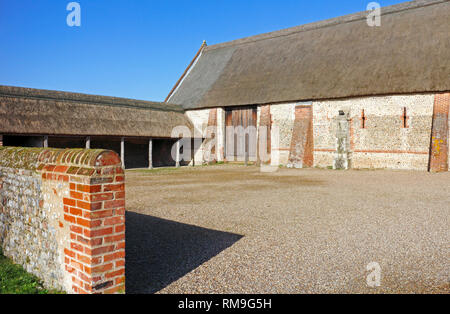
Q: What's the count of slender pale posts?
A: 5